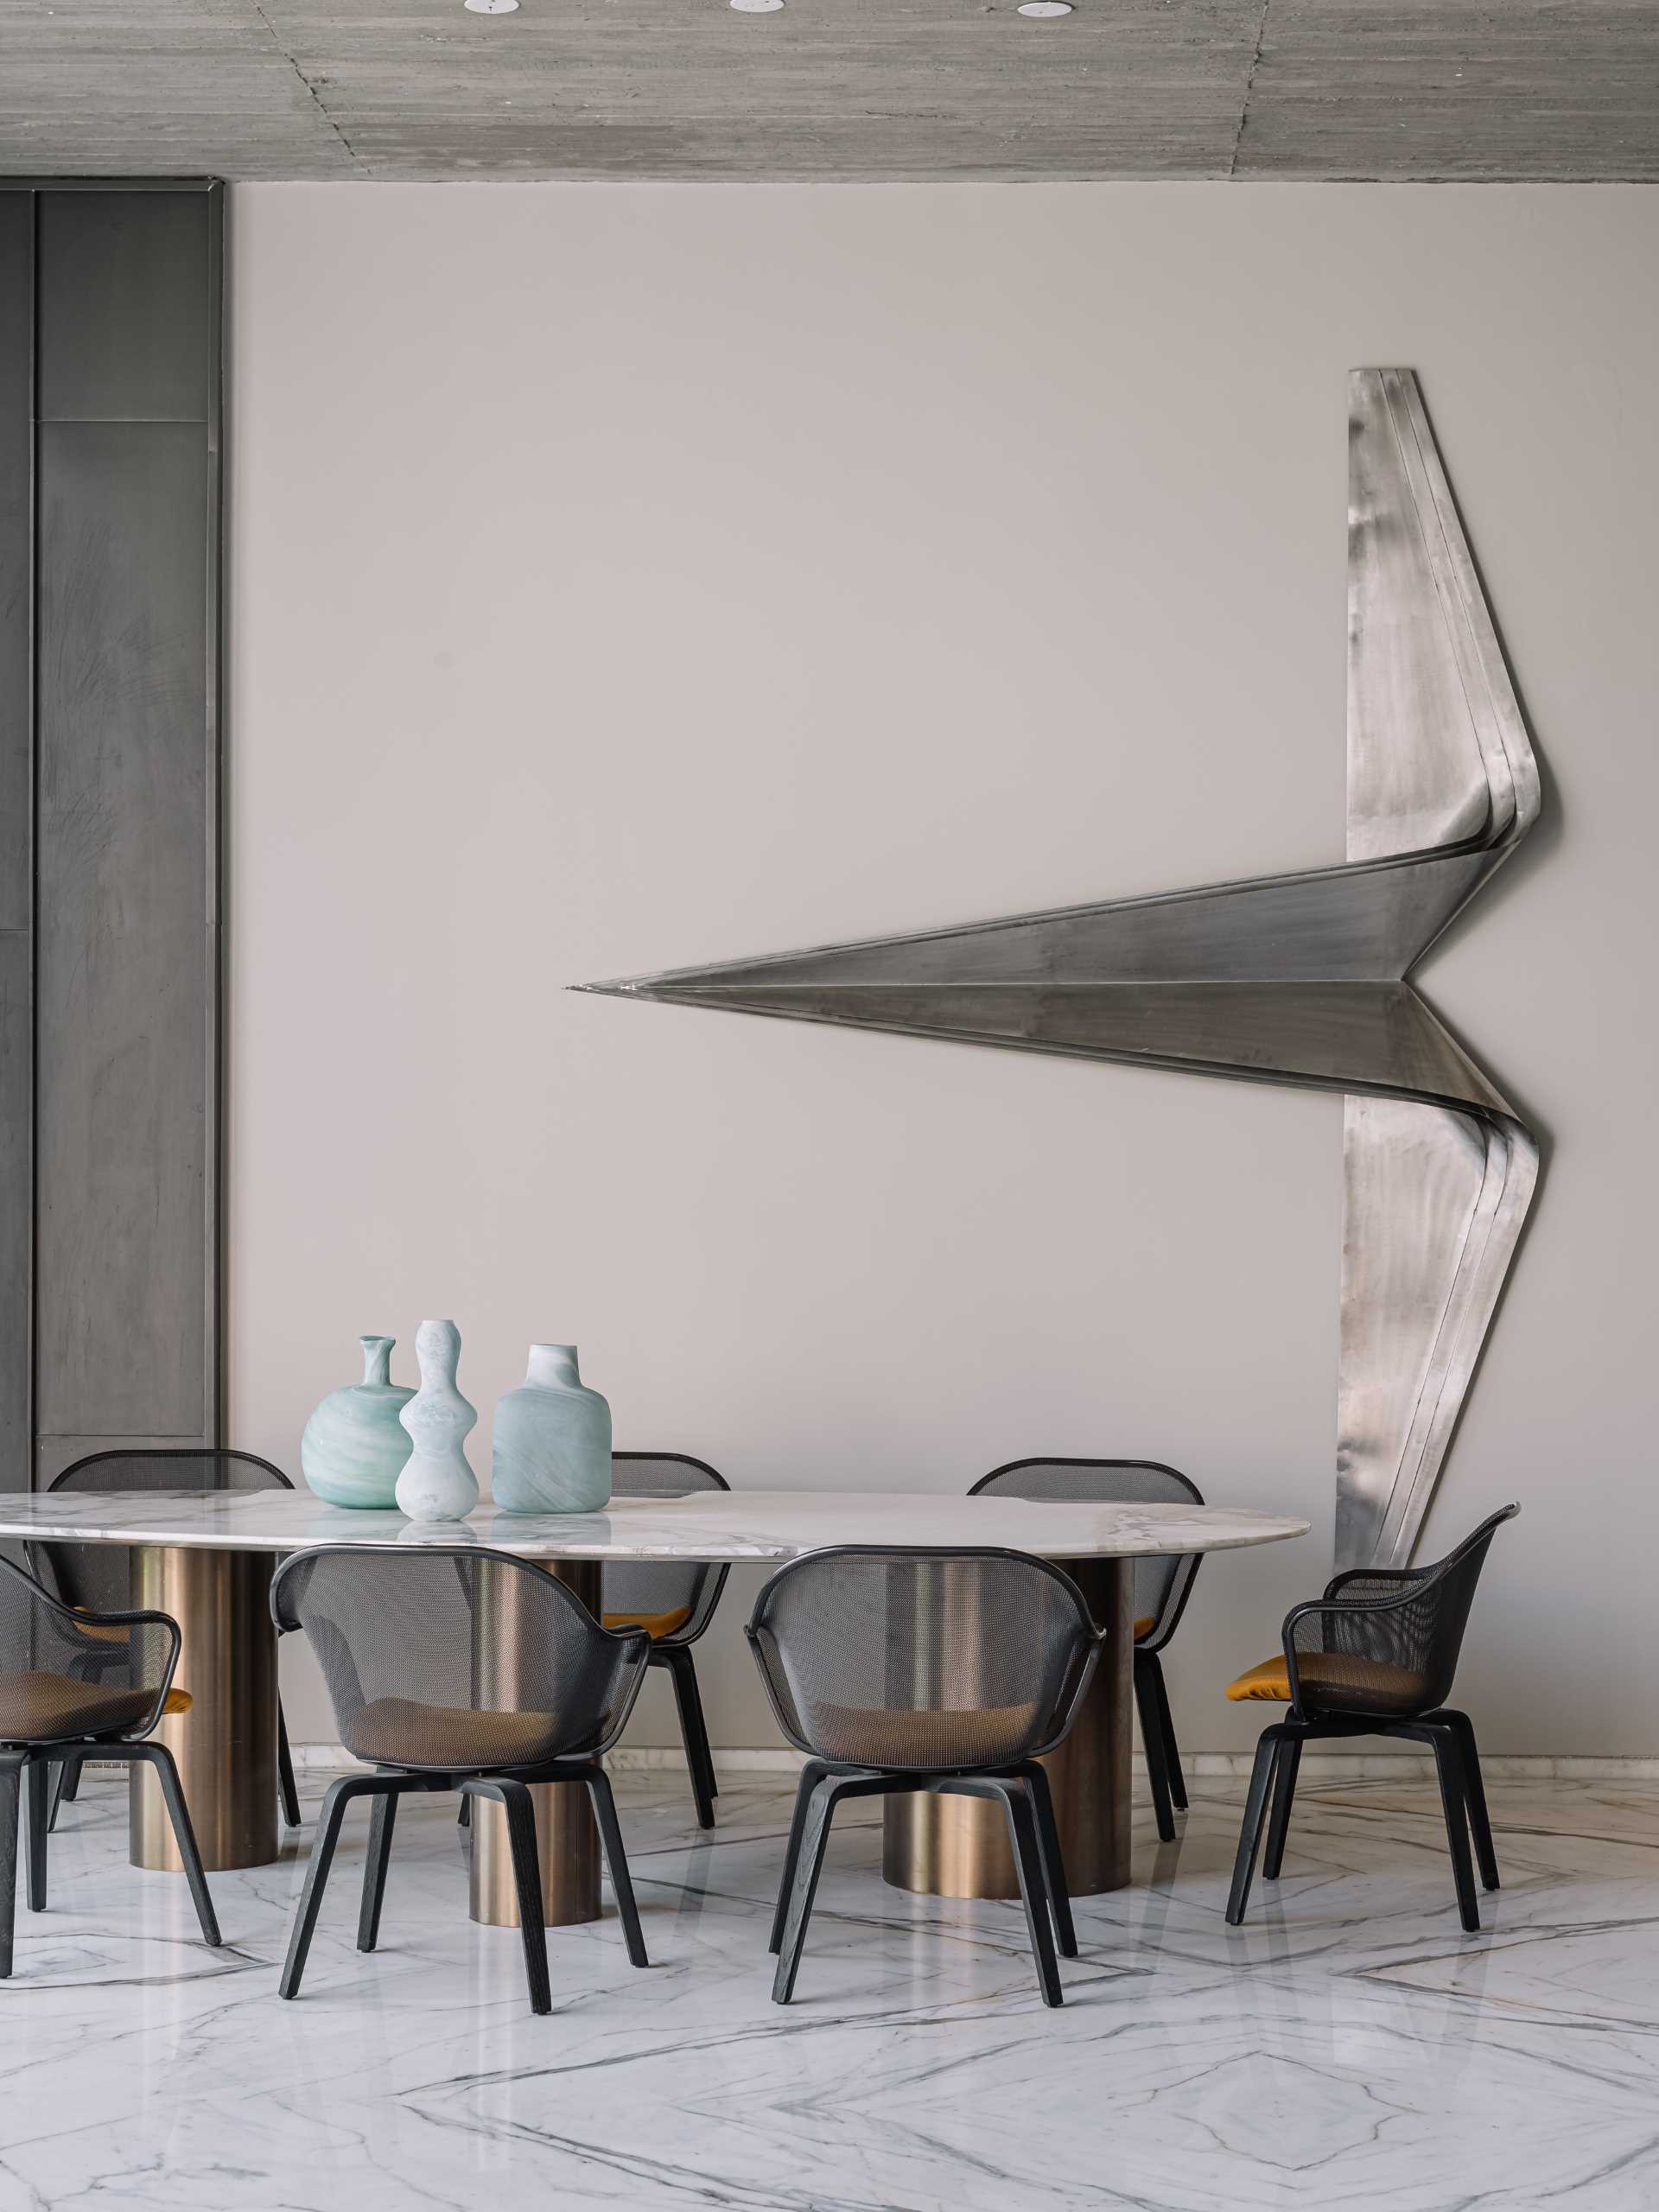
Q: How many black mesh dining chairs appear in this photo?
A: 7